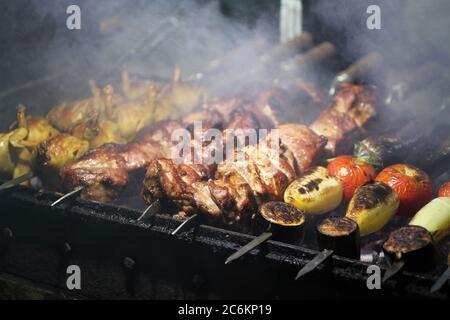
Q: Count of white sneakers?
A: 0